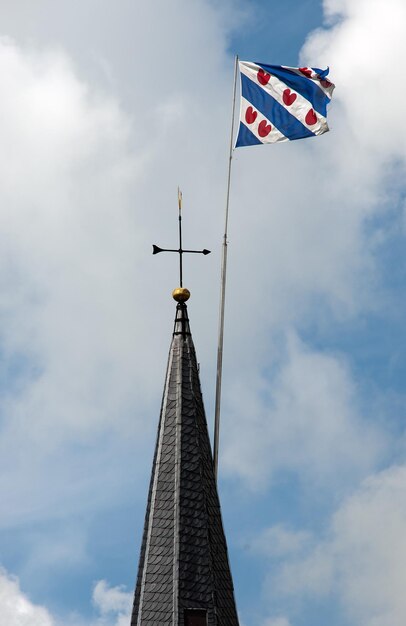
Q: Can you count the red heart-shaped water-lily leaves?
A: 7